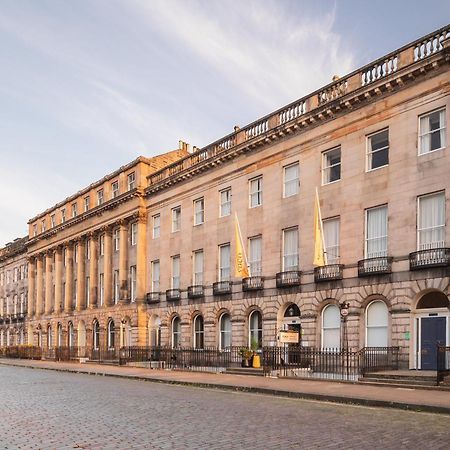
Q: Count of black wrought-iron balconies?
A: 9